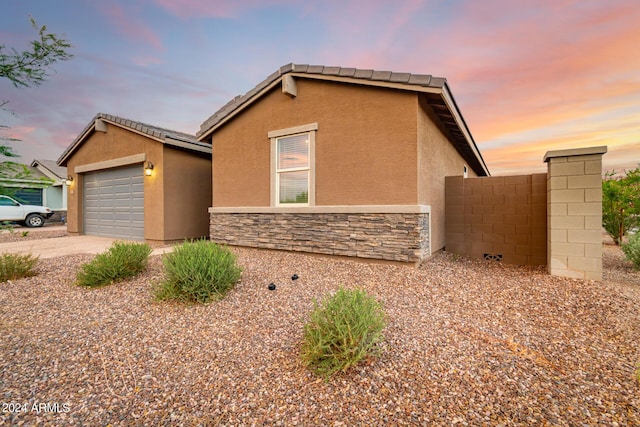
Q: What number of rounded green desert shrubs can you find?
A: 4